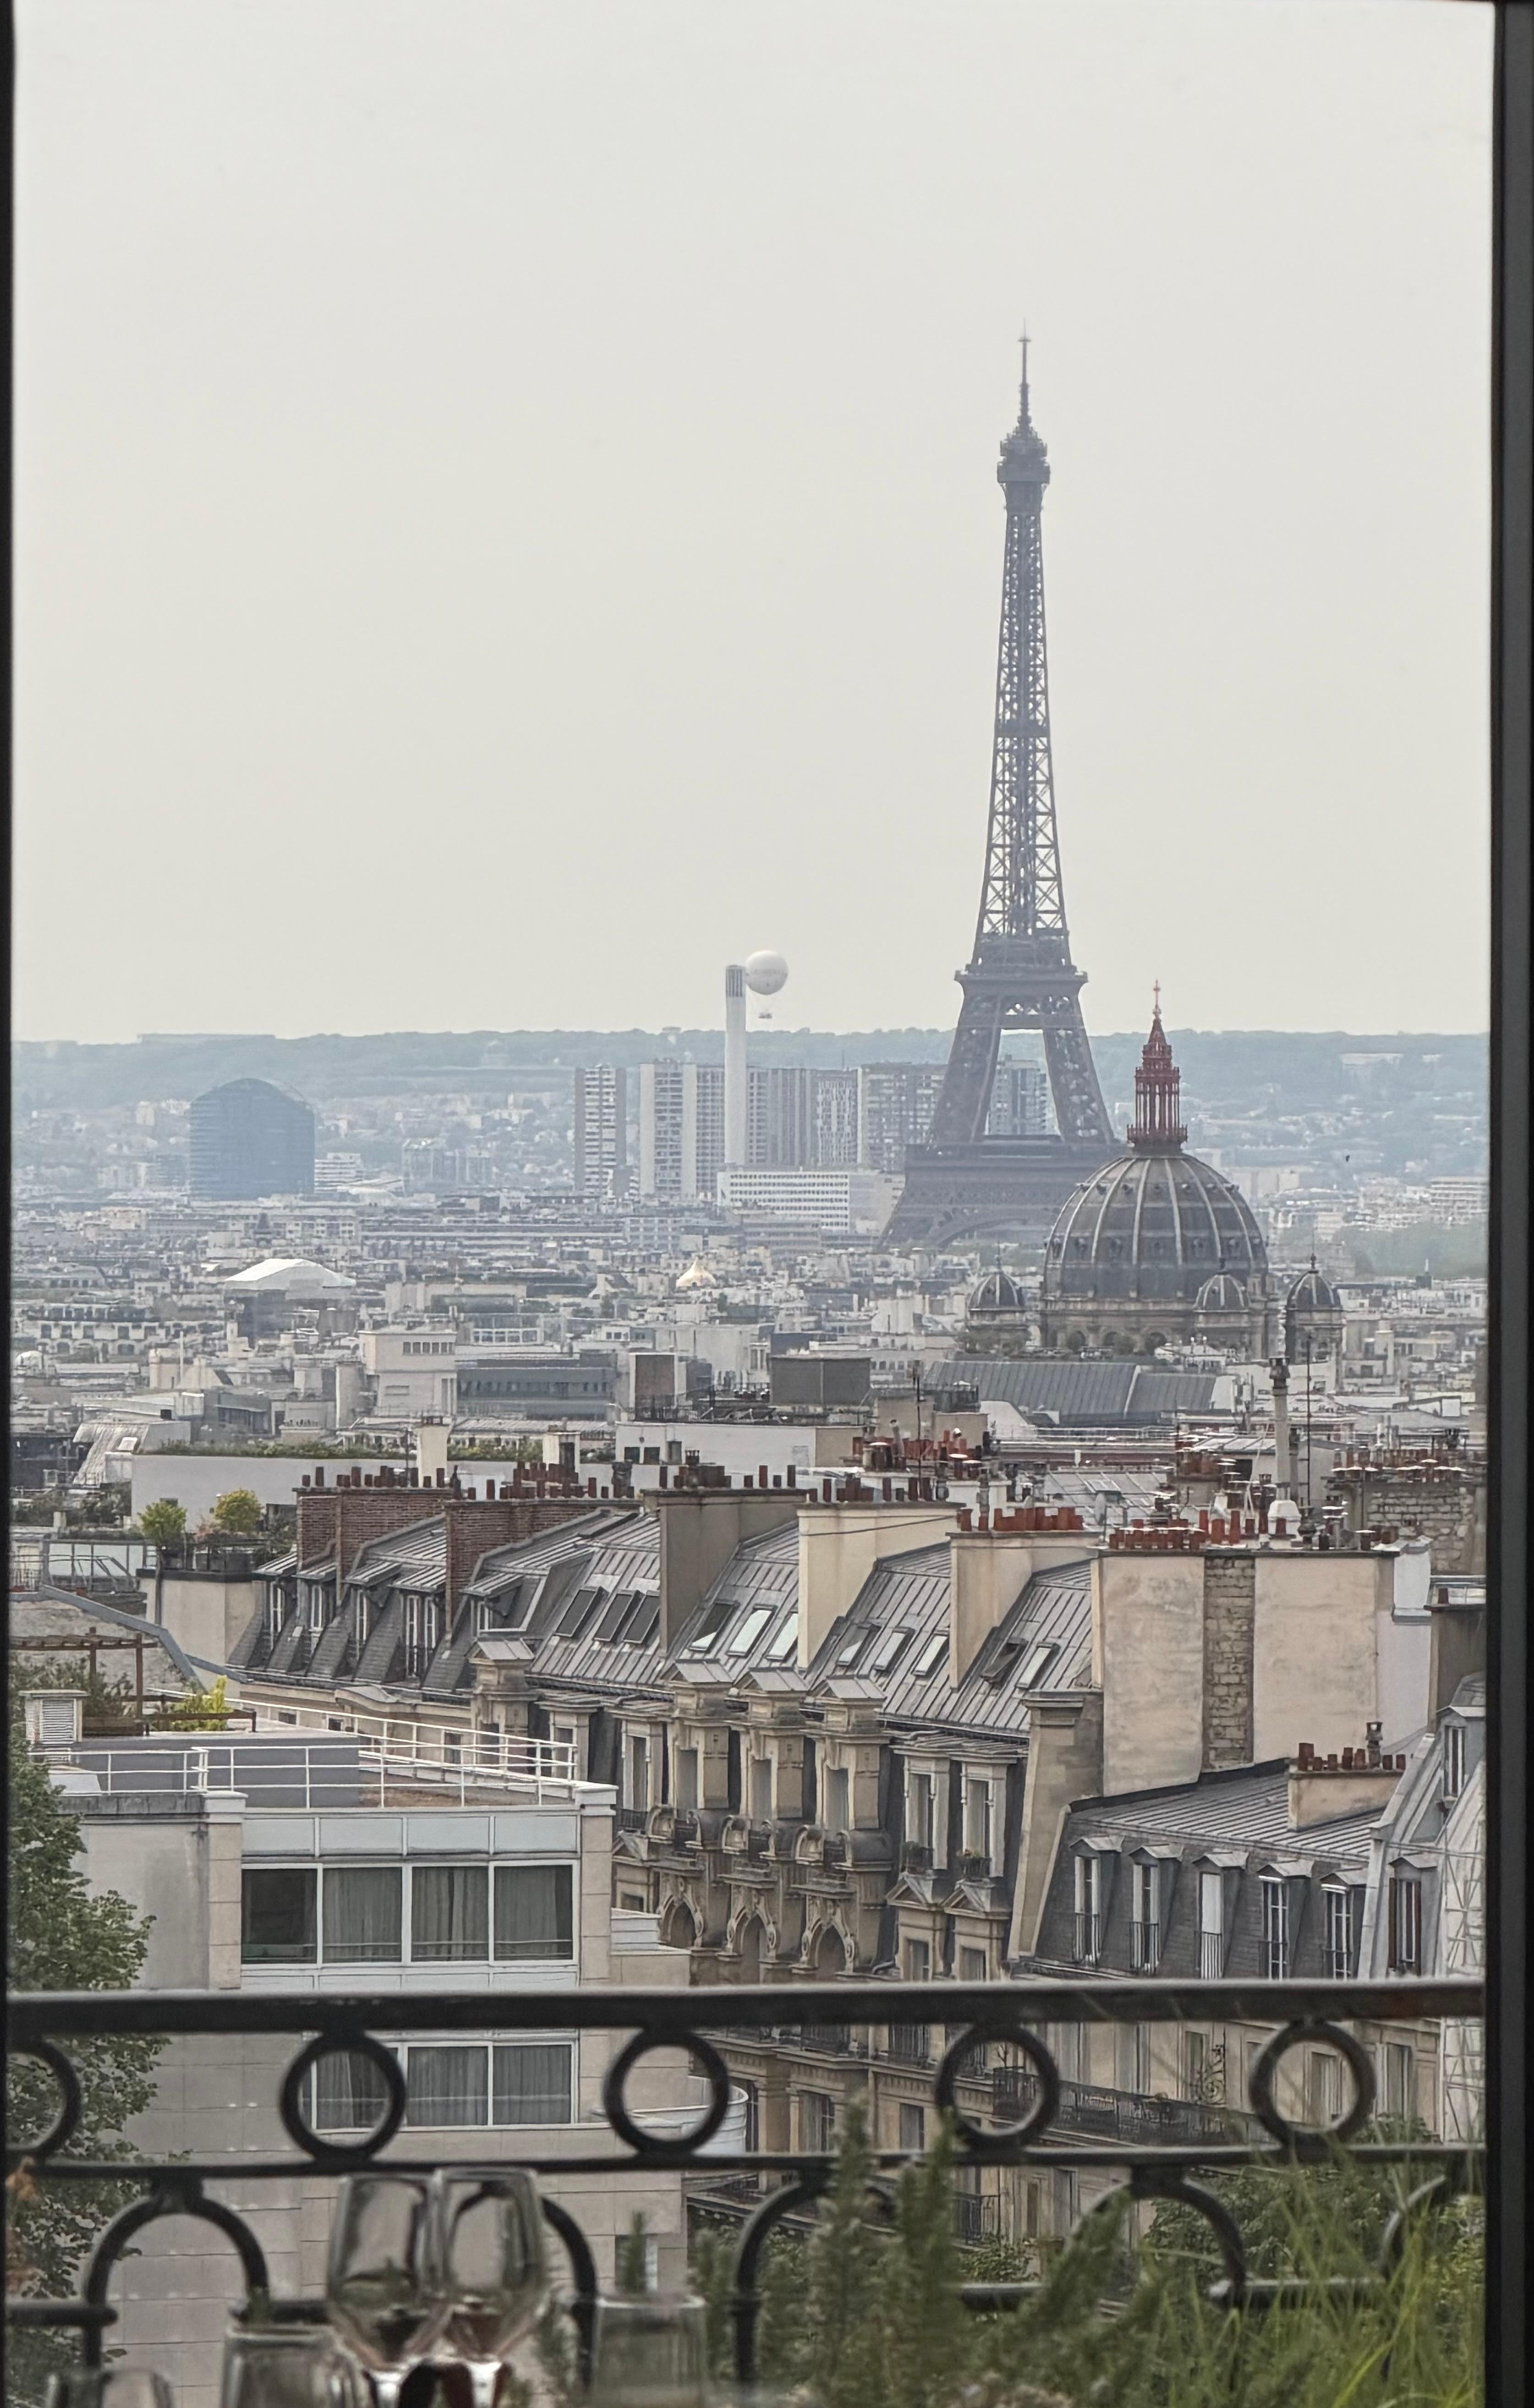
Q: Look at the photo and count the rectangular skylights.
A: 11